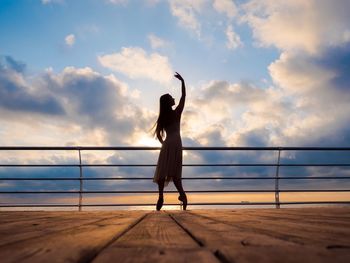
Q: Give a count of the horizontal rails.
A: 5